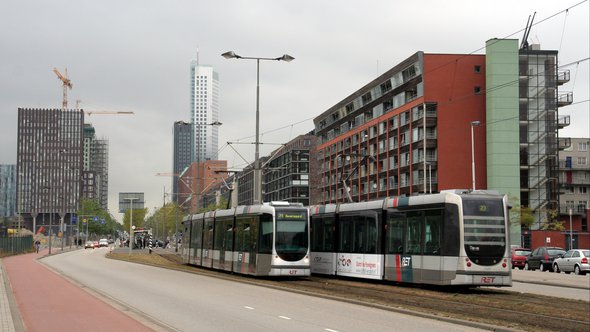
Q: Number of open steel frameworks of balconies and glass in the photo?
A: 1